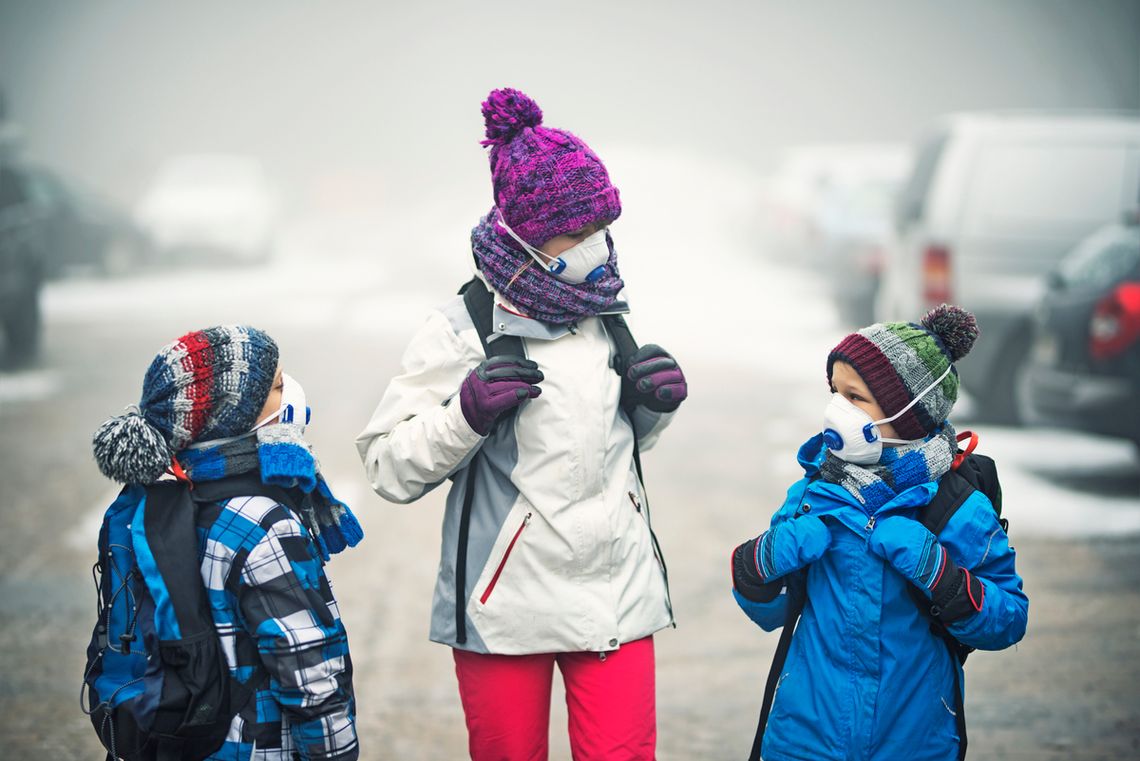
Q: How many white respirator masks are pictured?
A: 3